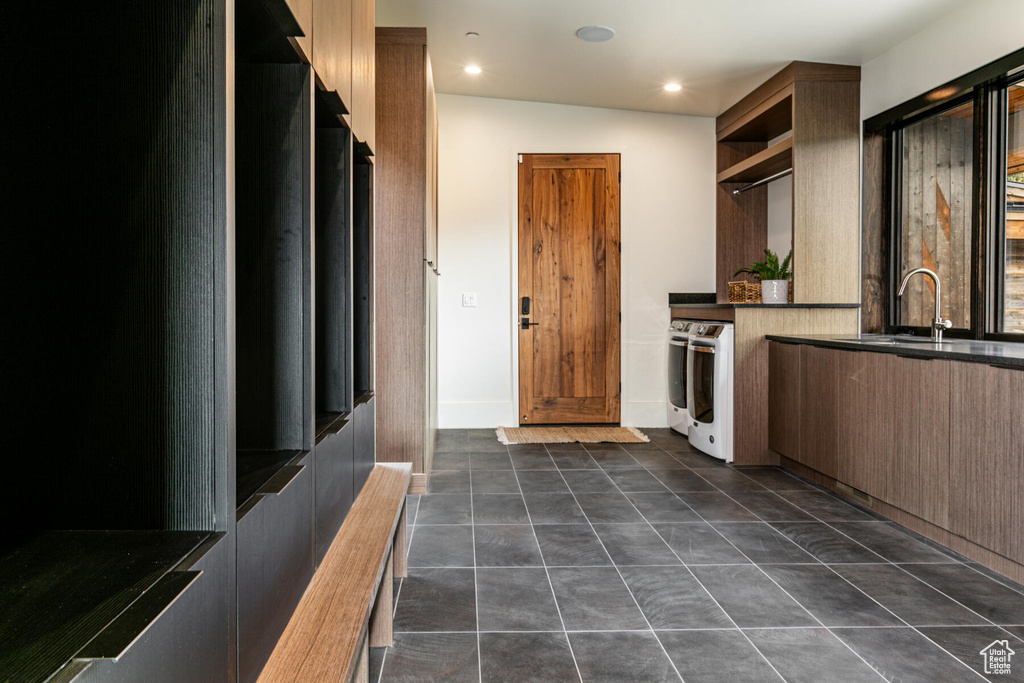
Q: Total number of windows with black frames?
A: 2